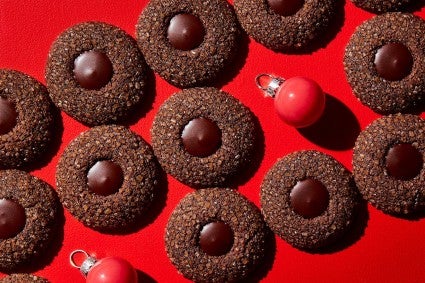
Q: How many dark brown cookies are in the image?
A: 13